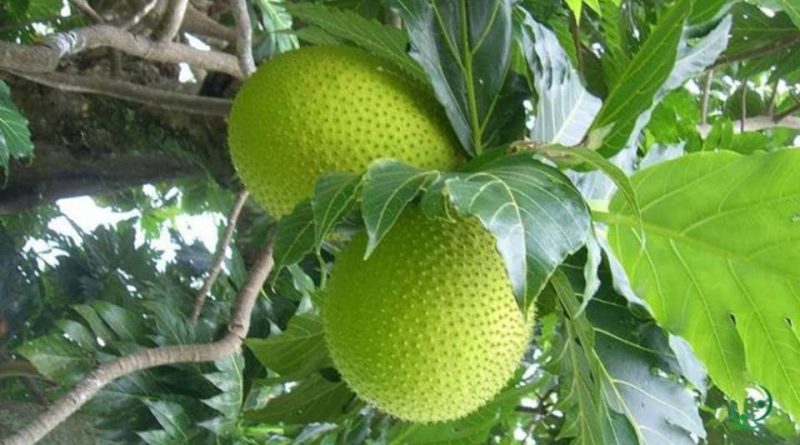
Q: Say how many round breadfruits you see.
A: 2